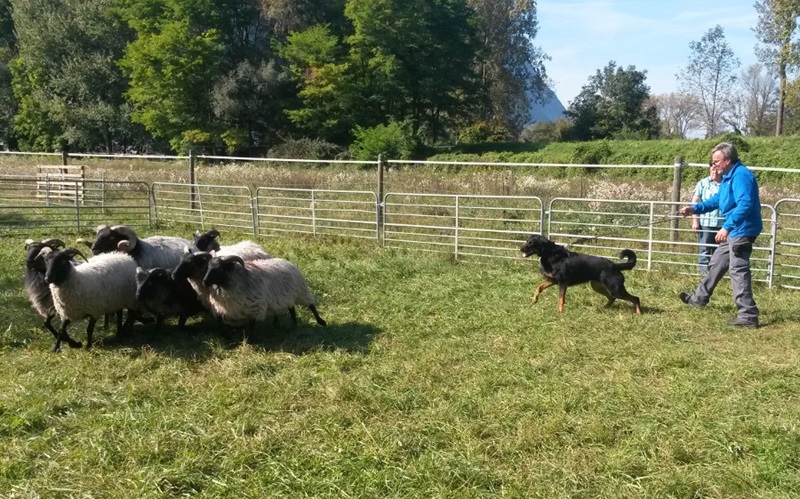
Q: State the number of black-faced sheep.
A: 7